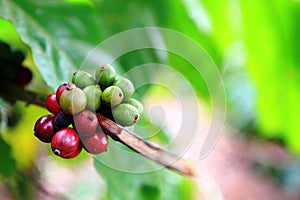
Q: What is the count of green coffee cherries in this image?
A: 8